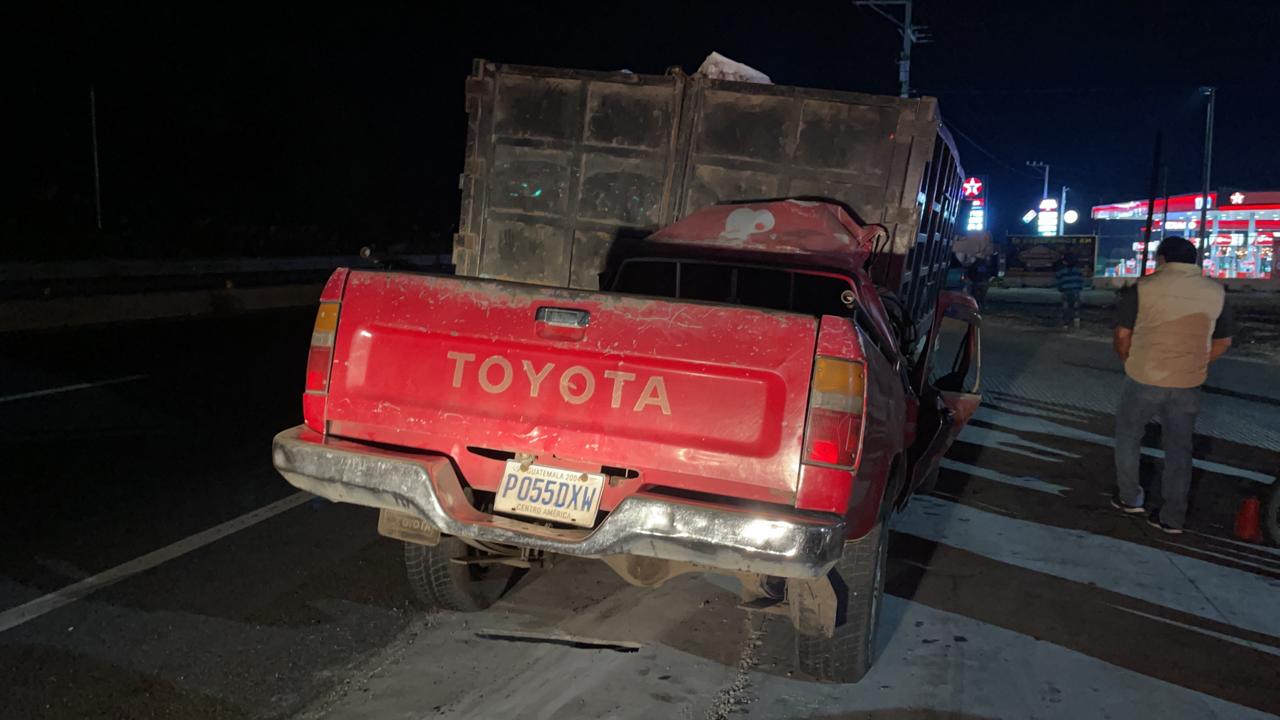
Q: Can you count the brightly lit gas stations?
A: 1